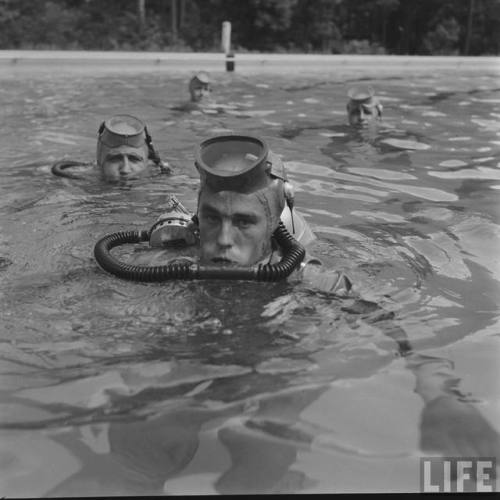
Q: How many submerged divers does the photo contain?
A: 4